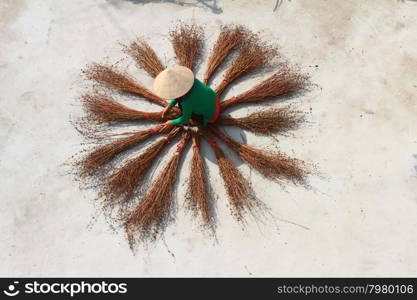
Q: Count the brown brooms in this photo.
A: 14